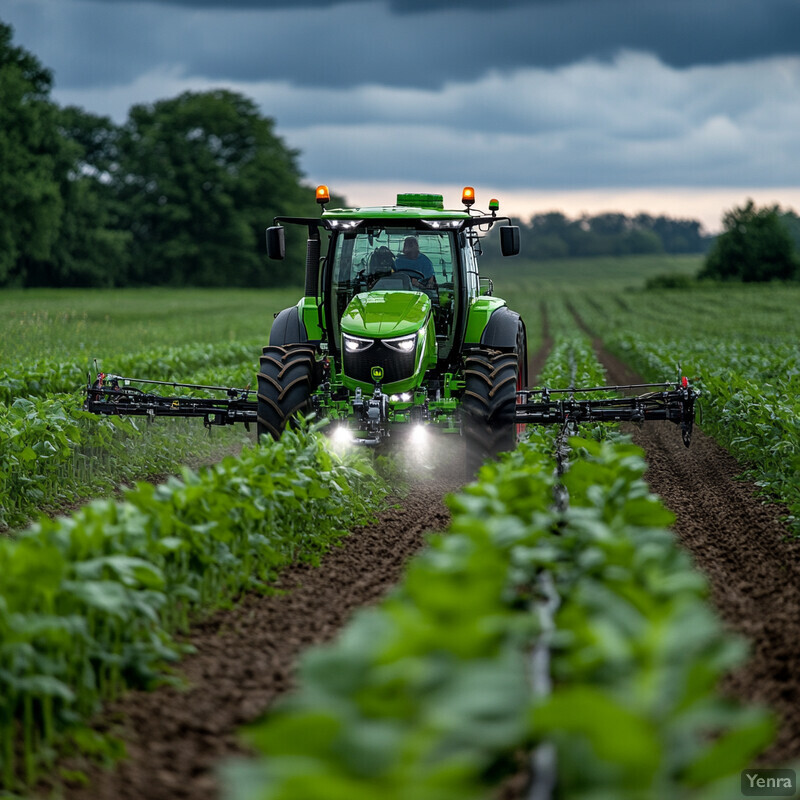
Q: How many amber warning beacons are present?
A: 2